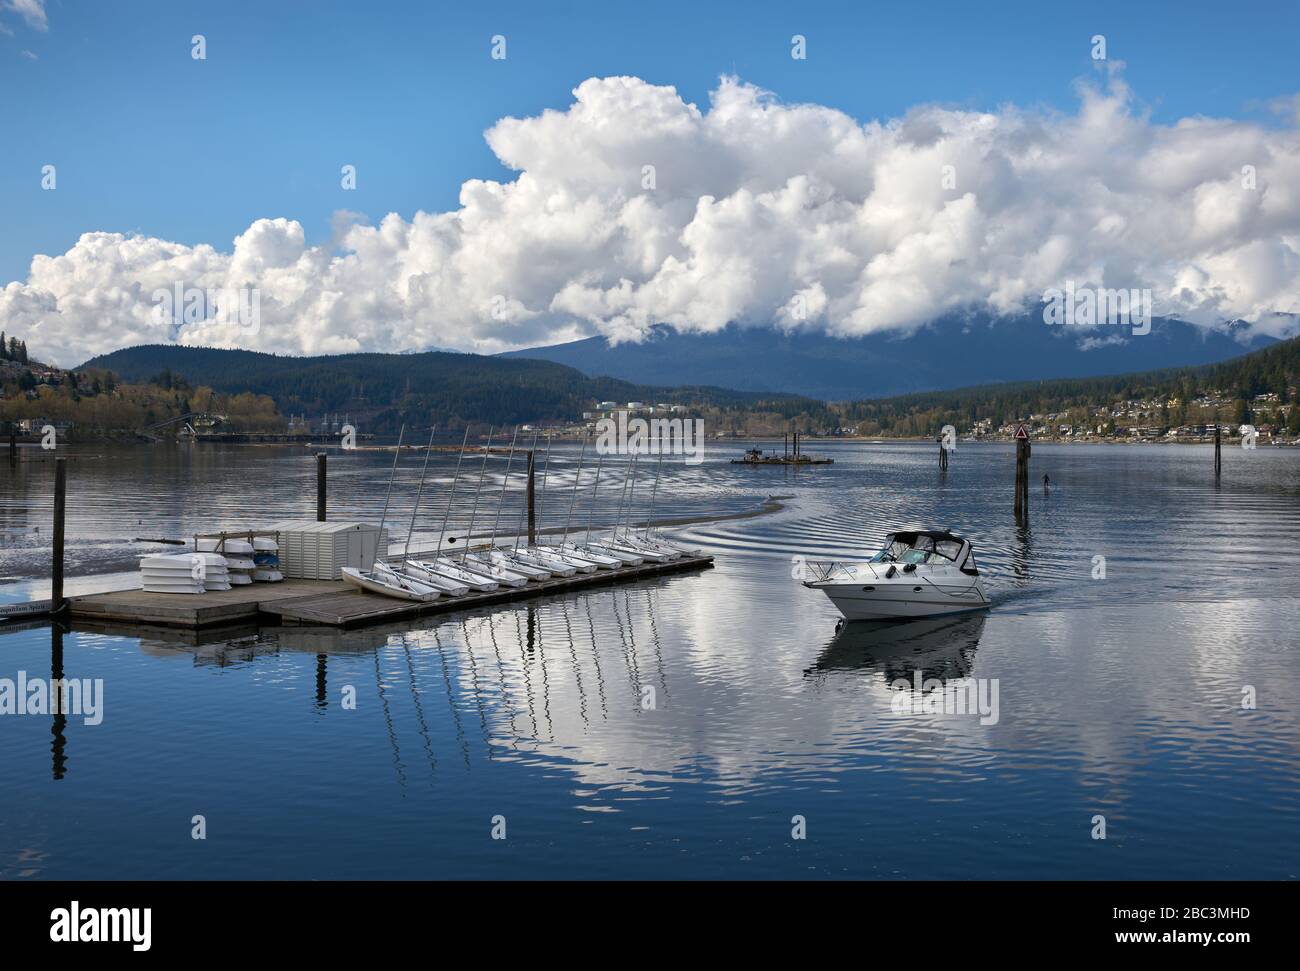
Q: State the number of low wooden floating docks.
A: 1